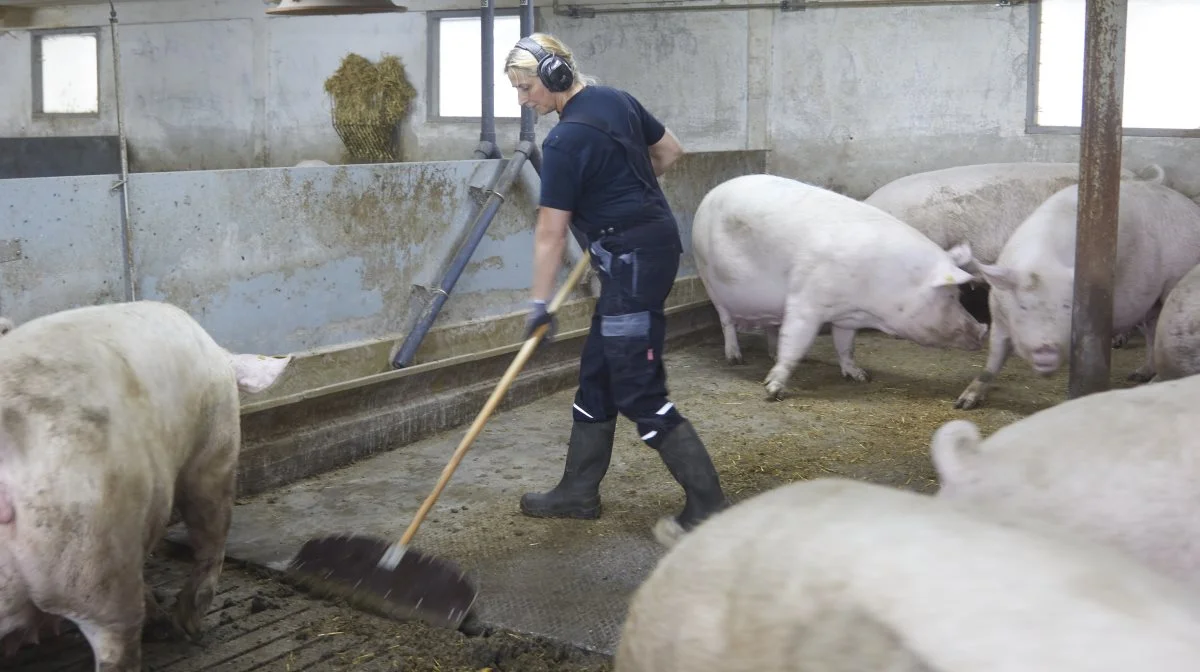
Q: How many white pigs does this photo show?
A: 7